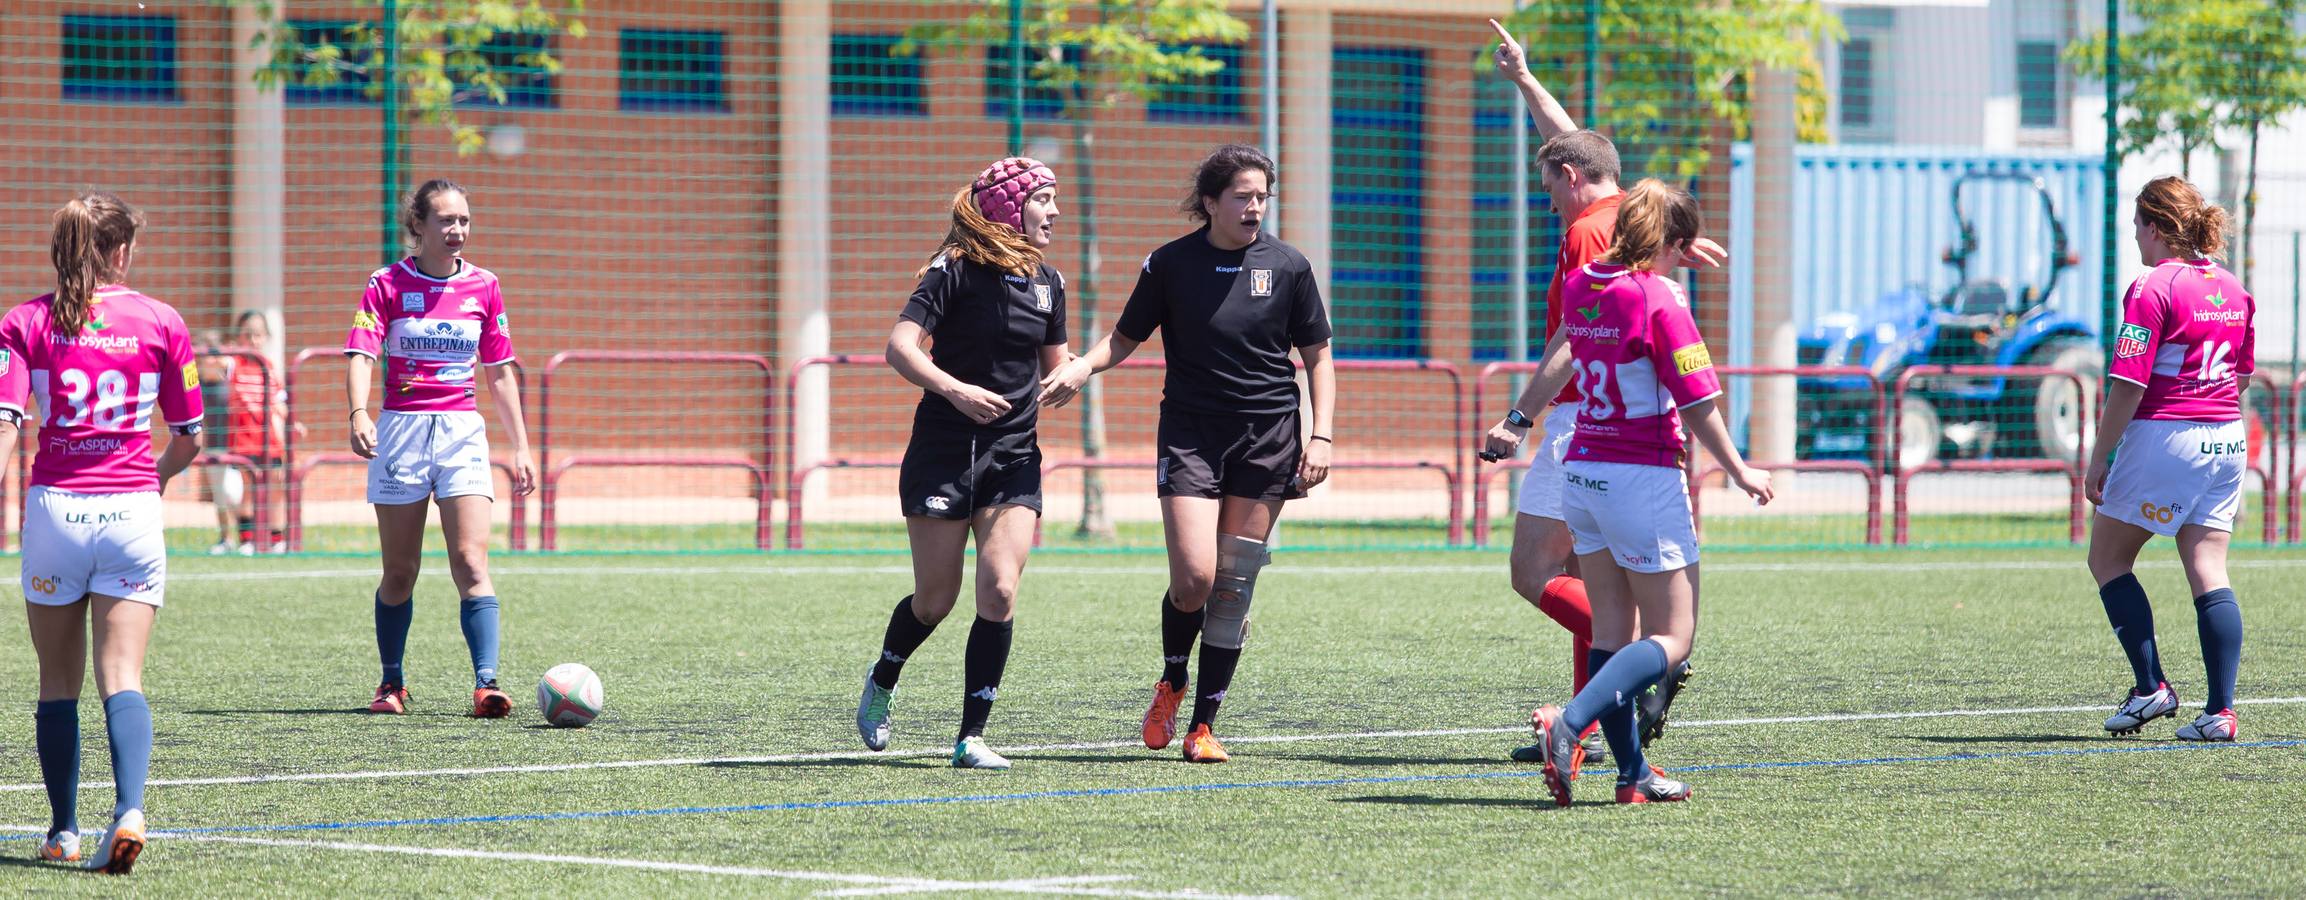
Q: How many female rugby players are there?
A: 6